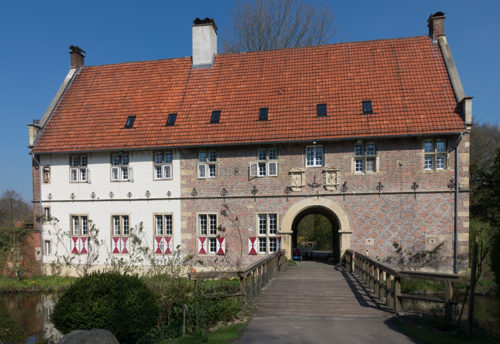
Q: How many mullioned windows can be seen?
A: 13